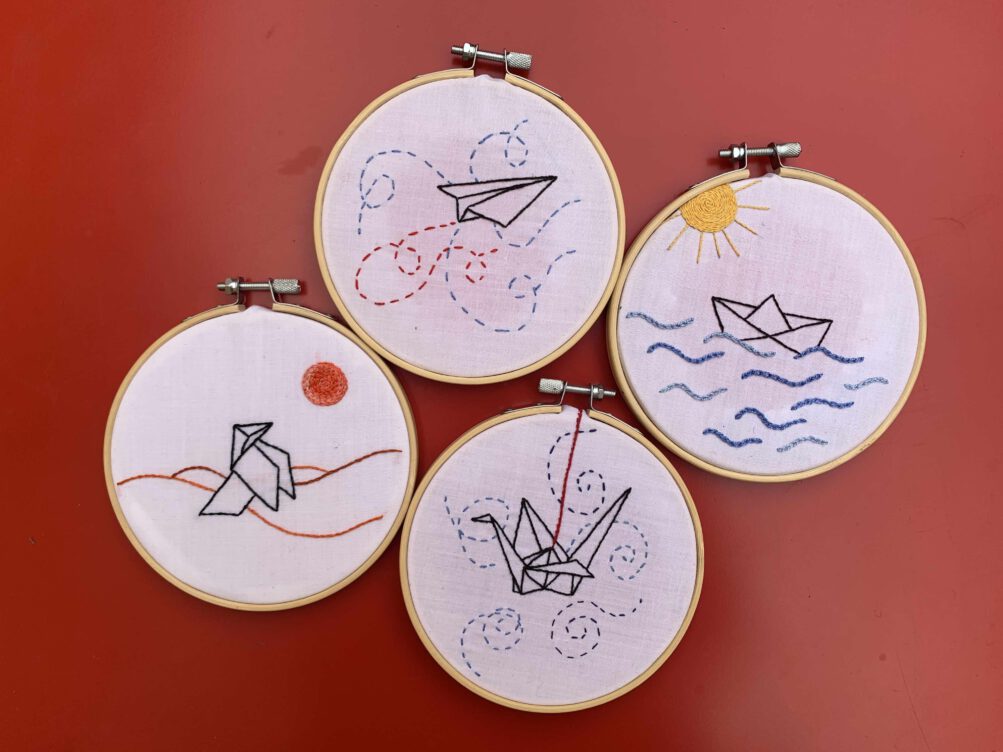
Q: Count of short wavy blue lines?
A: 11